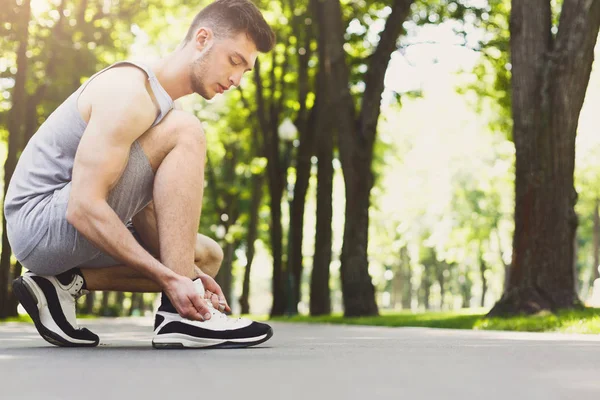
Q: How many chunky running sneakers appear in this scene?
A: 2